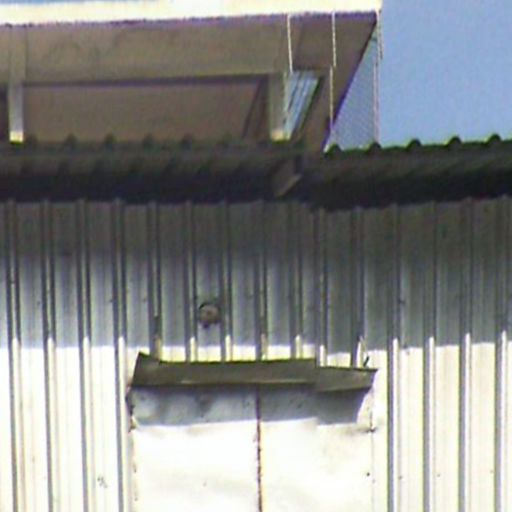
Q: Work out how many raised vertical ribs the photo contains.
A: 15